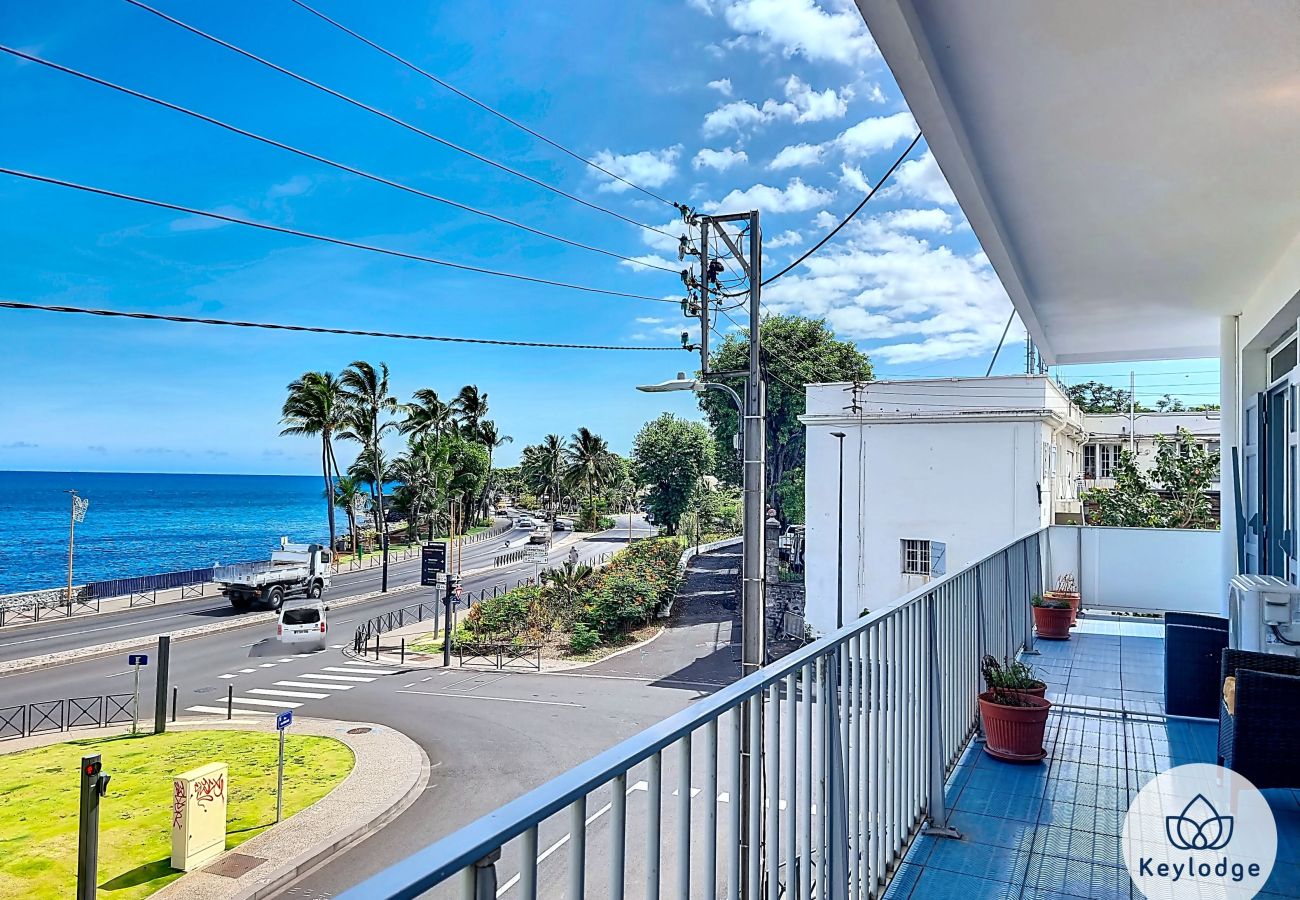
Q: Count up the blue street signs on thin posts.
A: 2